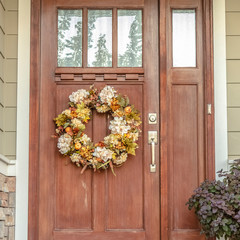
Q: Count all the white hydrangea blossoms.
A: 5